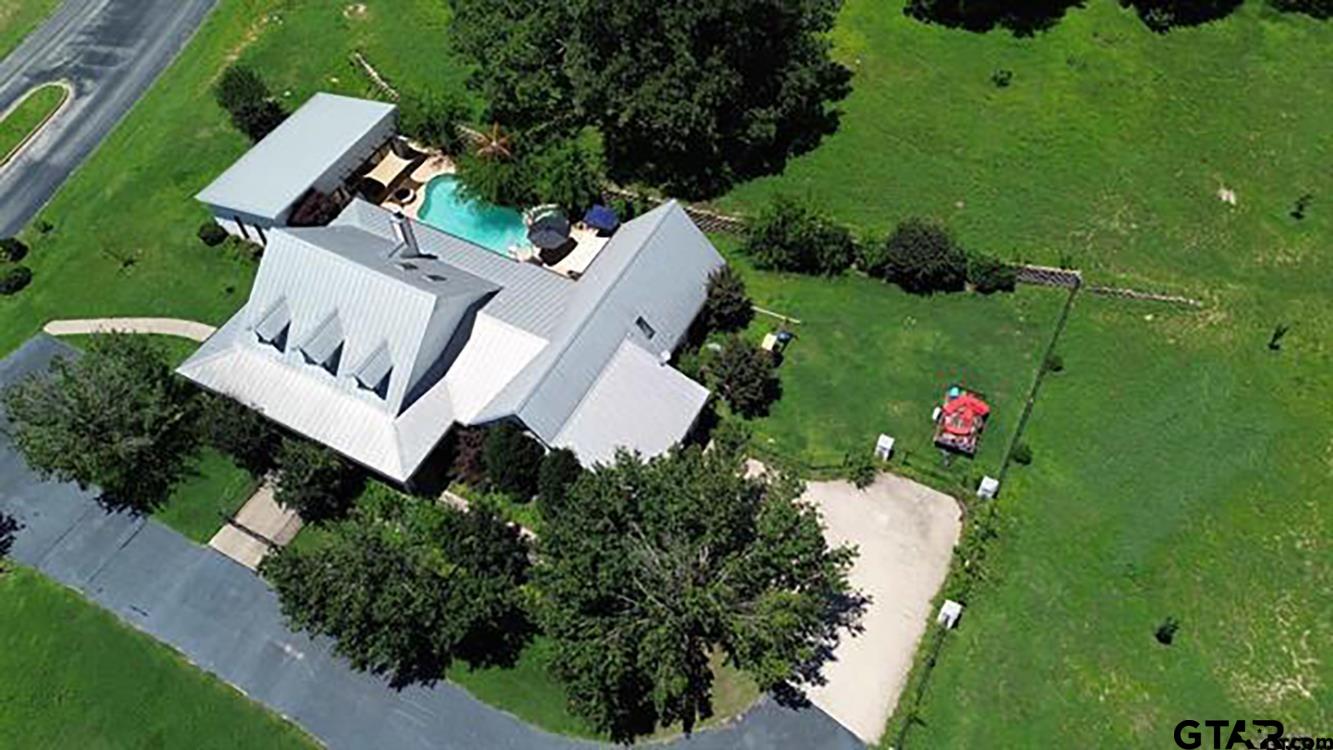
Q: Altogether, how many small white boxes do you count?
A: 3